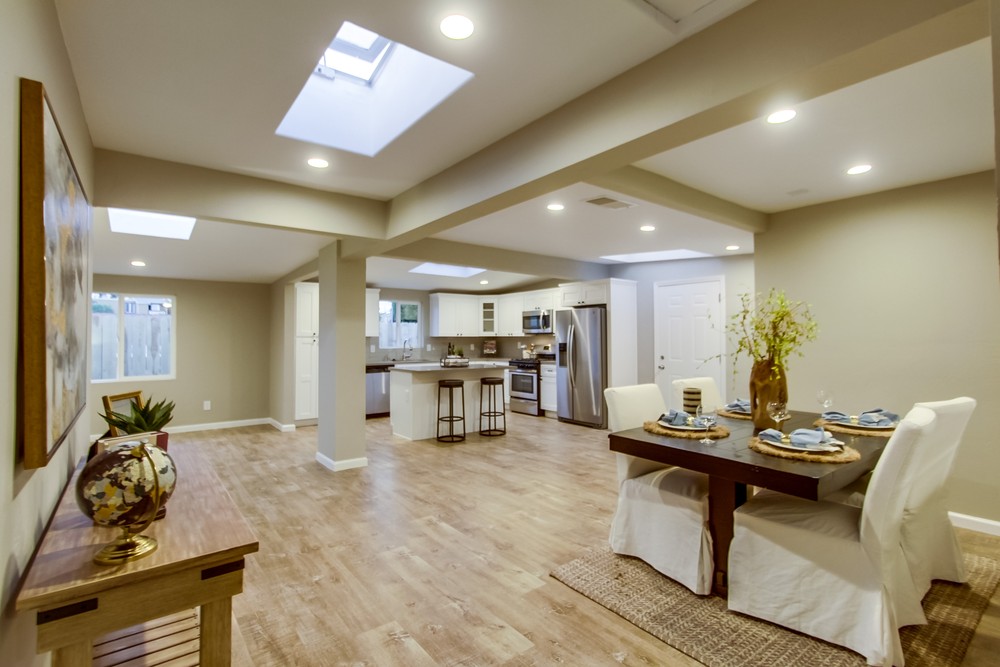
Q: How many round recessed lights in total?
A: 9